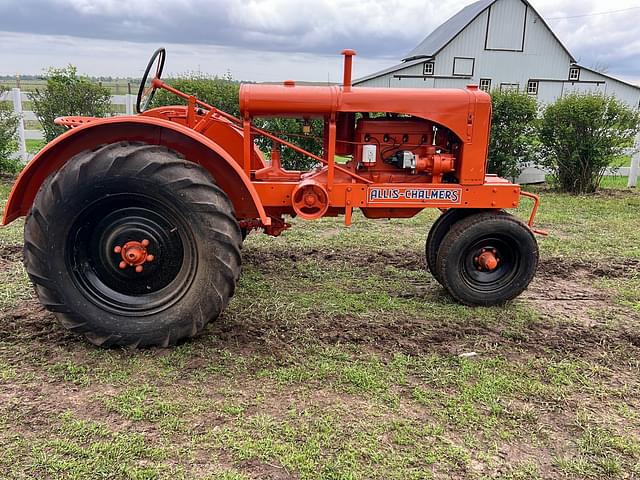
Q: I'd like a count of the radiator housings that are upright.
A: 1